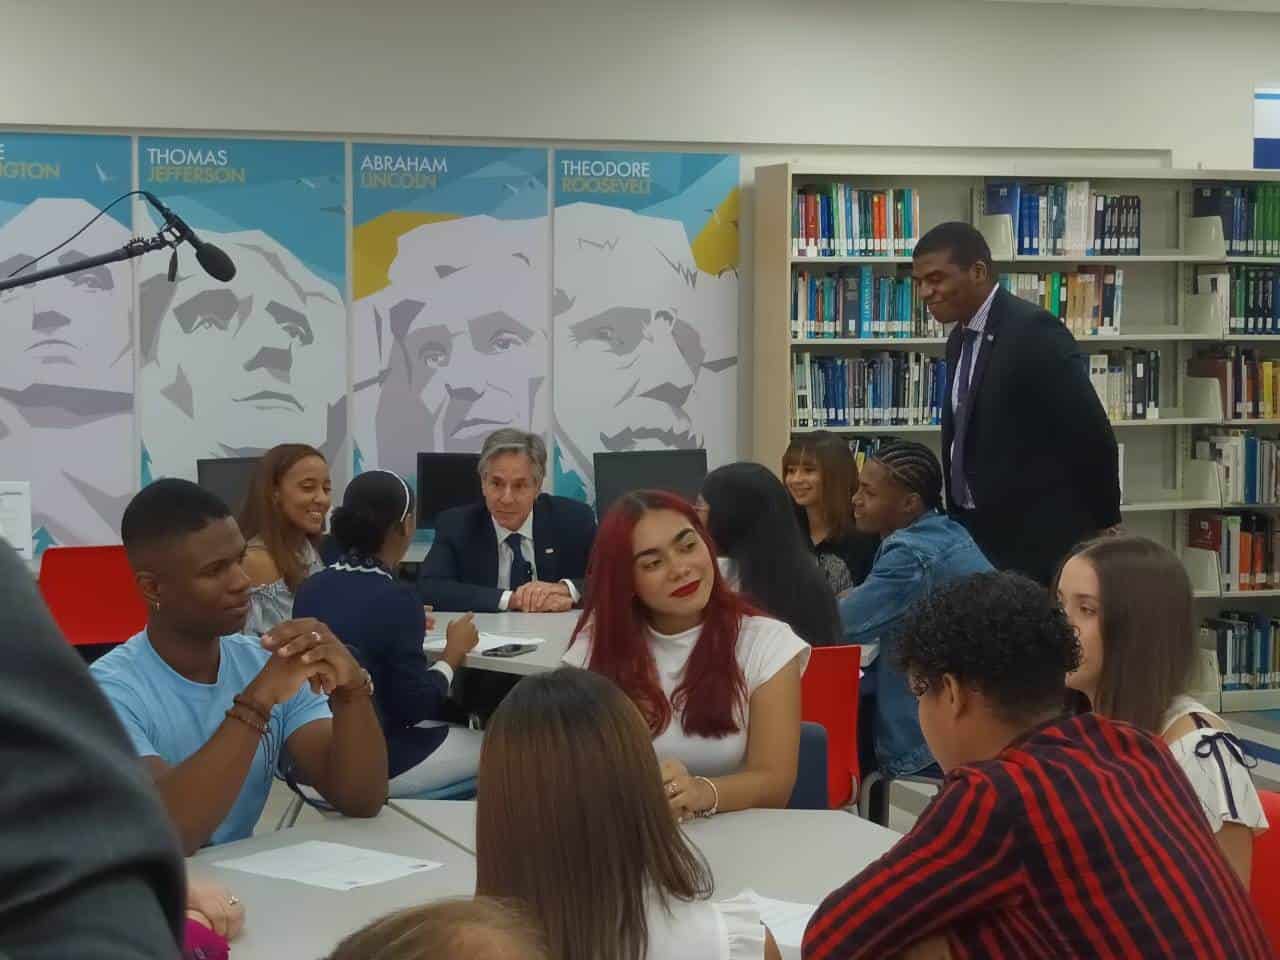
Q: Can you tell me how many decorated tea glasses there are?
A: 0